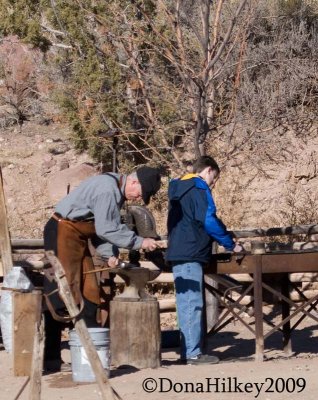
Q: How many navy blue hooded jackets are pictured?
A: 1